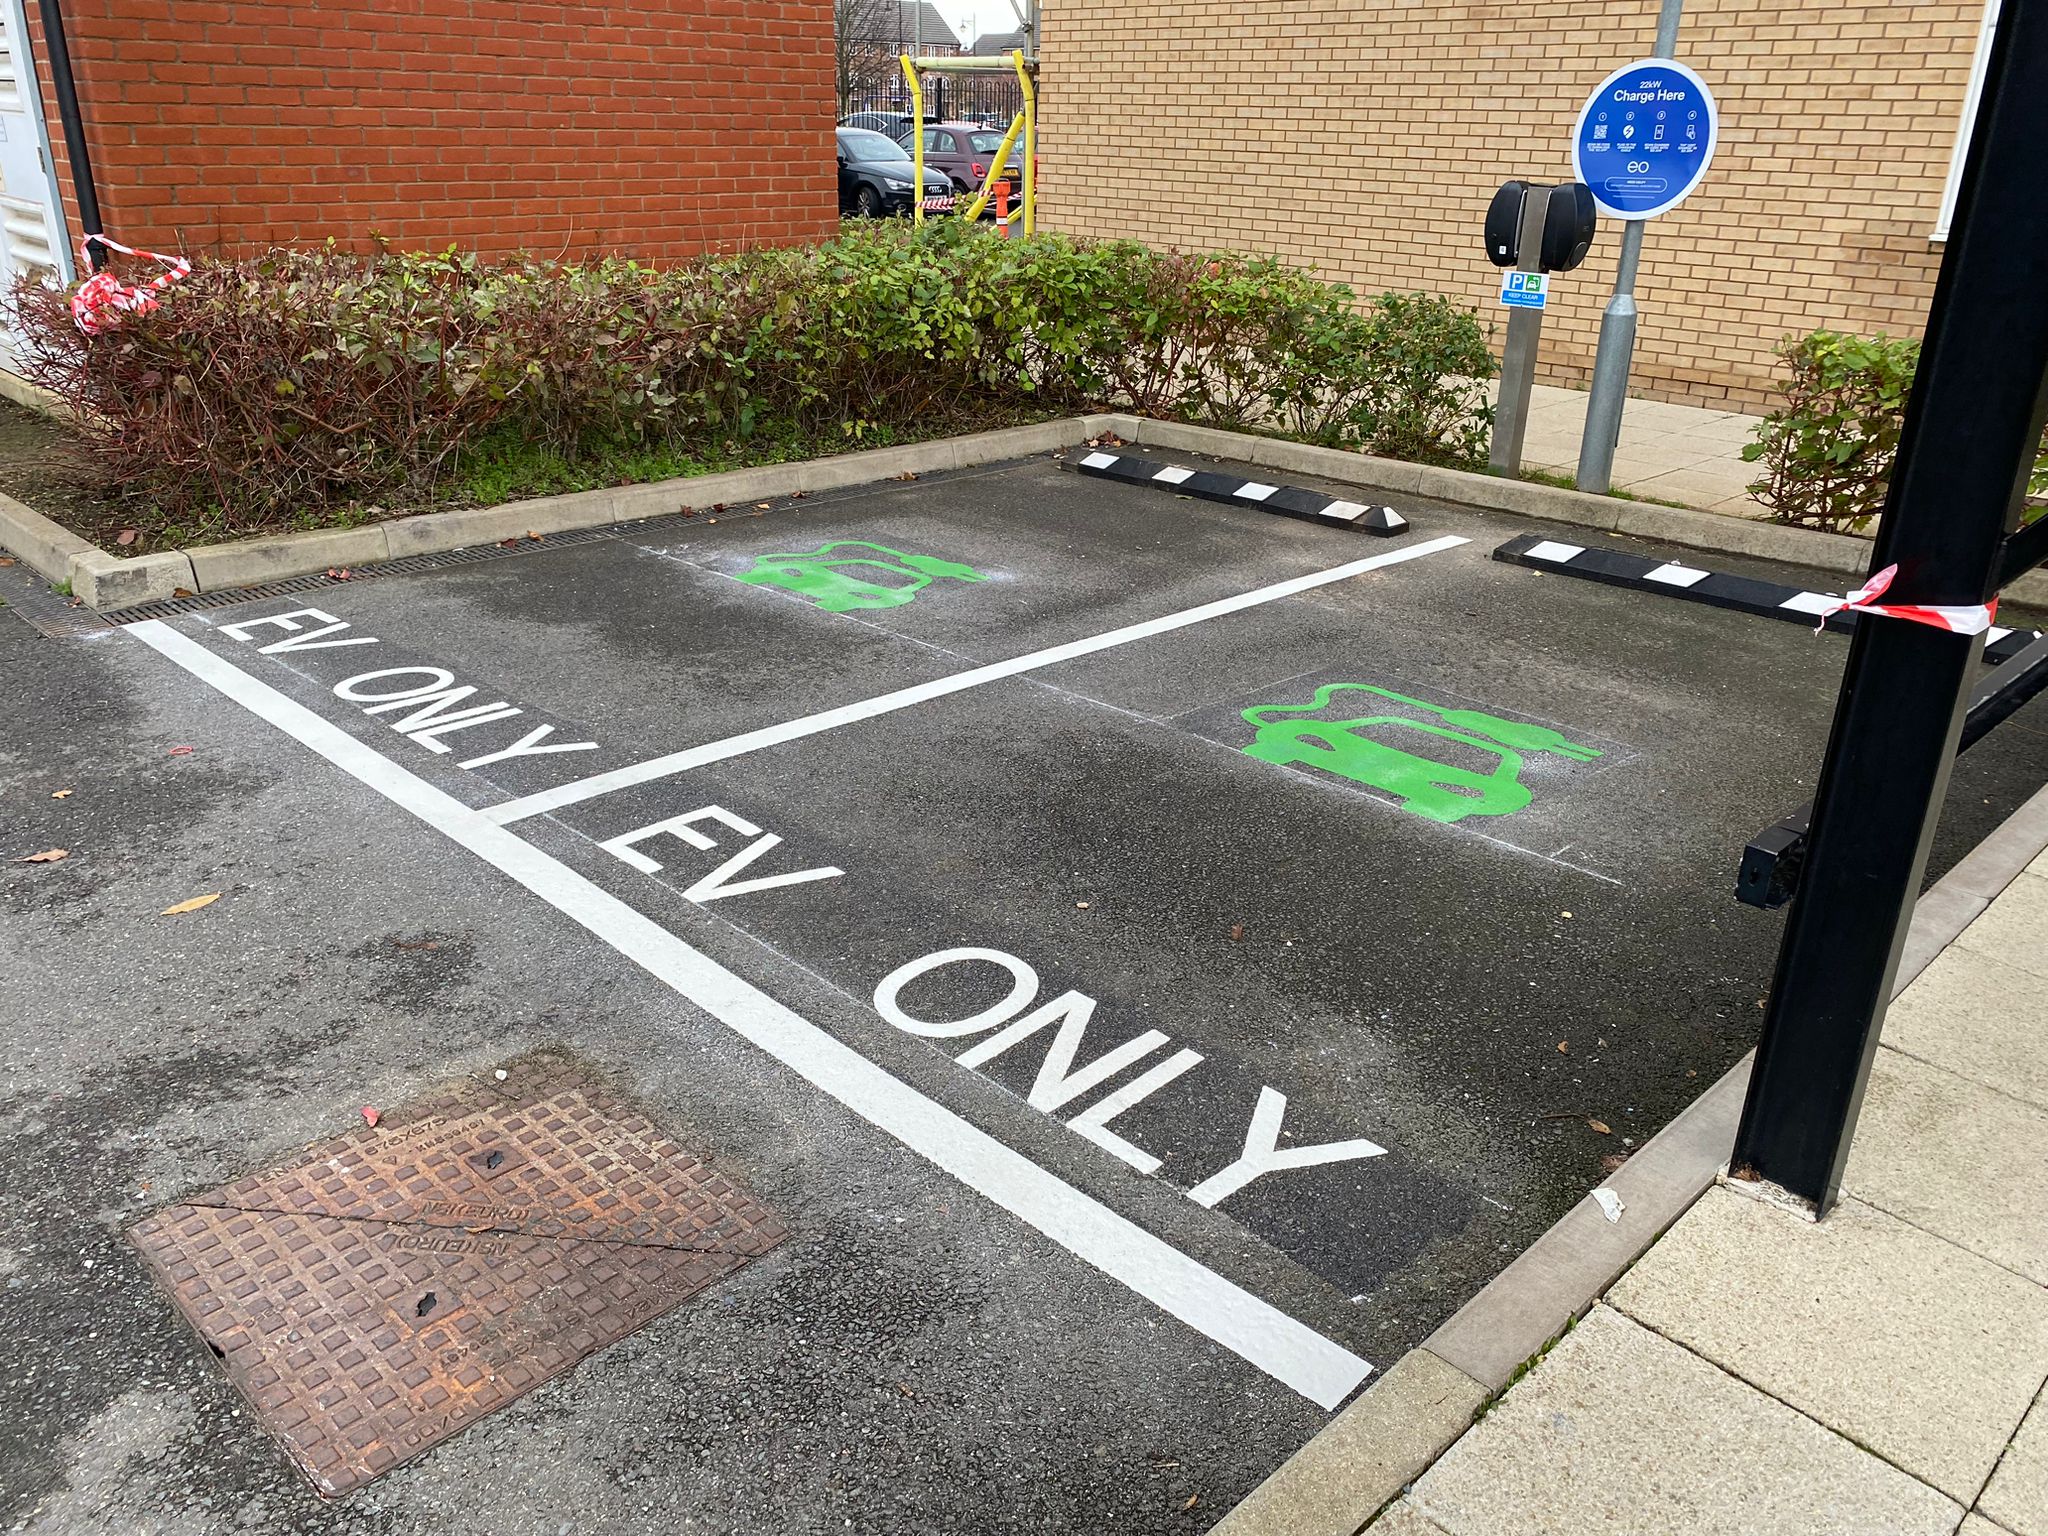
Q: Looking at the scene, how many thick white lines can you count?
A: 2